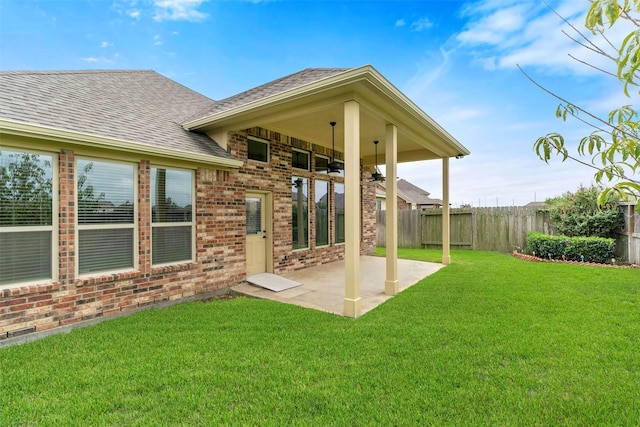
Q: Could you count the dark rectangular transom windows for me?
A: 4